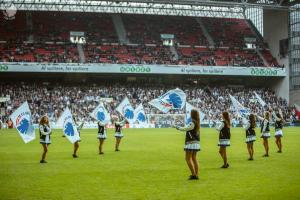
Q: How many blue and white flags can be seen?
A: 9